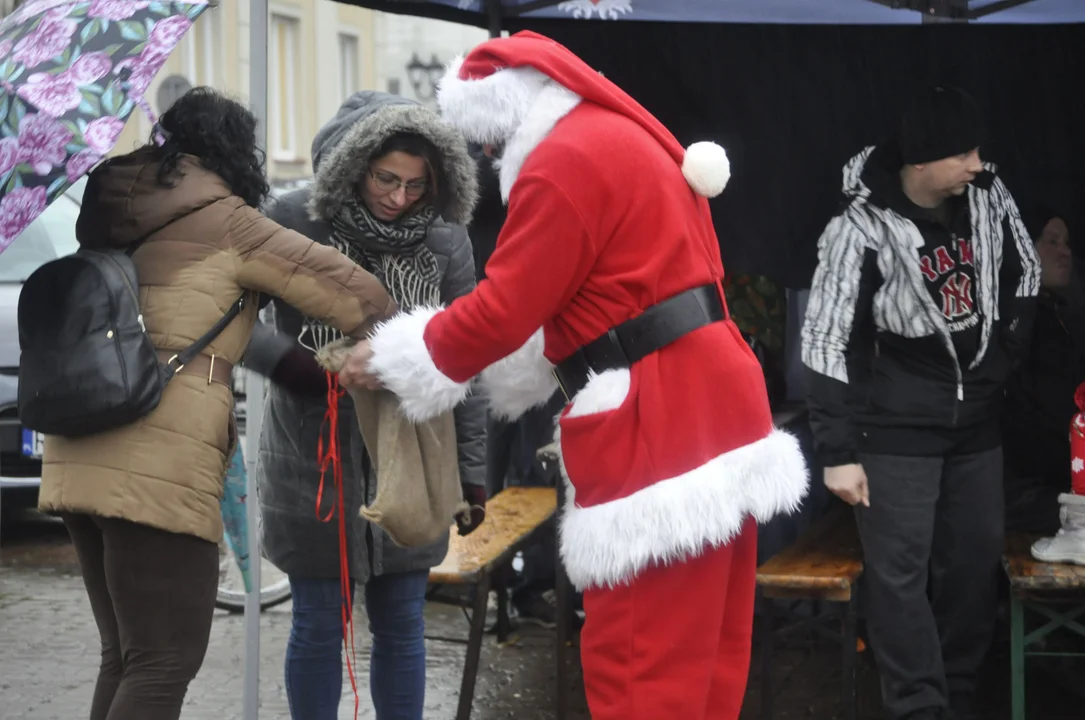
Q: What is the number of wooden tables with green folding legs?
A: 1